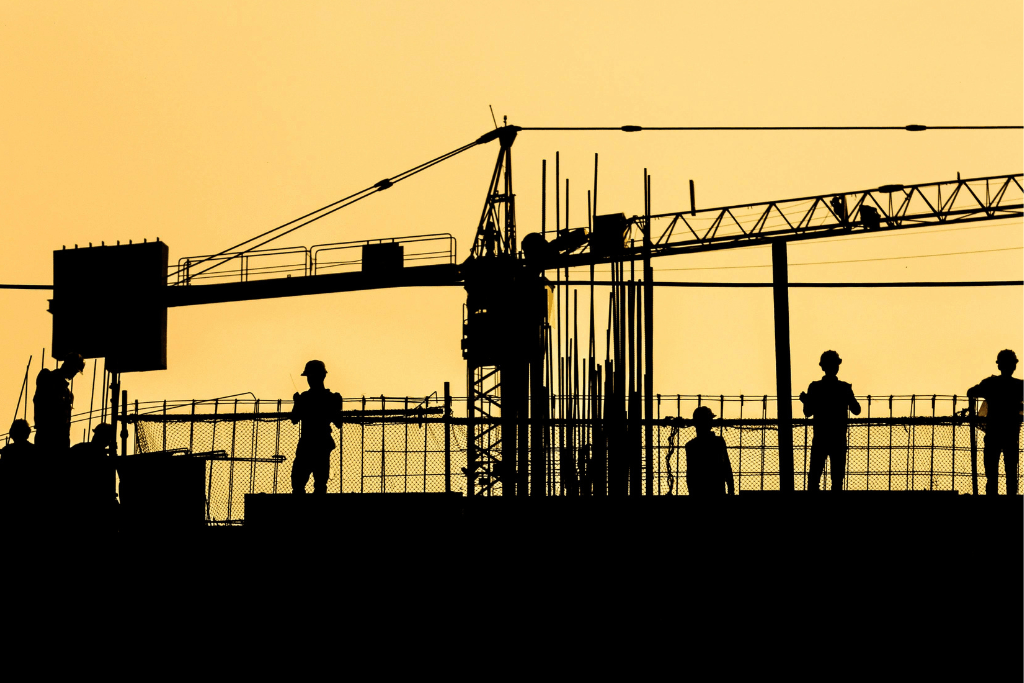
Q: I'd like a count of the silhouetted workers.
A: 7